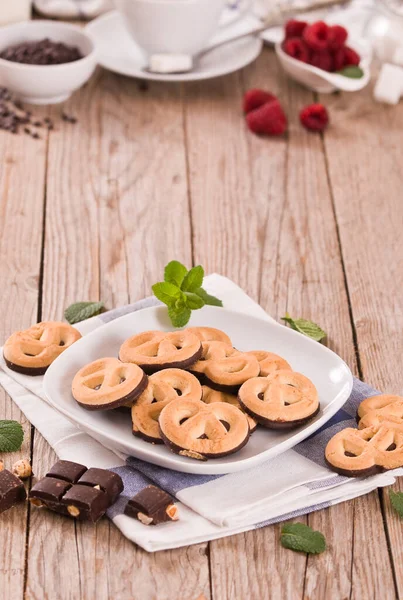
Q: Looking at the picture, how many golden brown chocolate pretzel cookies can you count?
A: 12